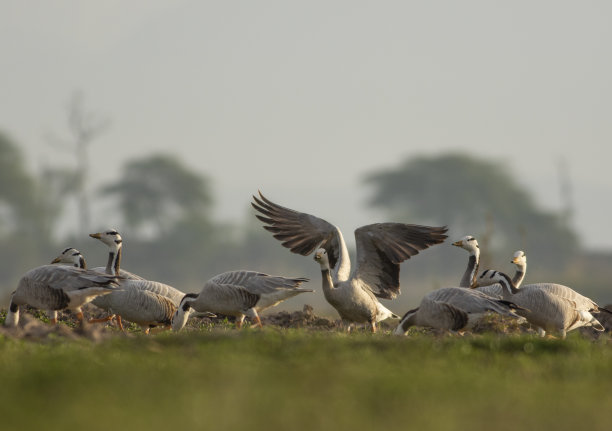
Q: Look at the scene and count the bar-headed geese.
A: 9